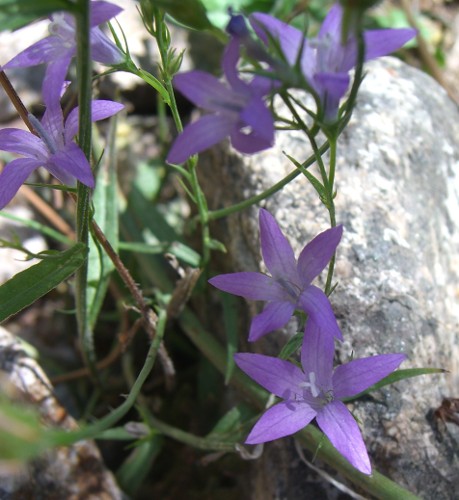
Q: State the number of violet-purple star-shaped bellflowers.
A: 6